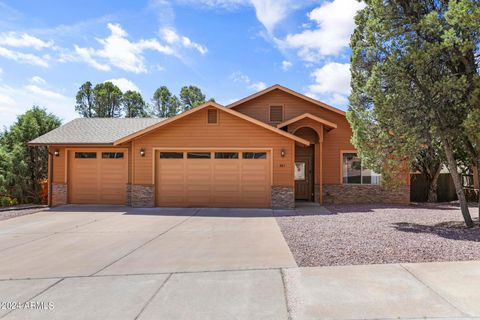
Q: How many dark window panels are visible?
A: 6